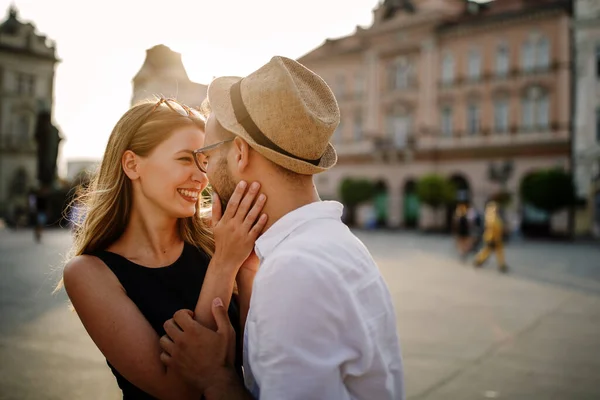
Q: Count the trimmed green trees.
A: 3